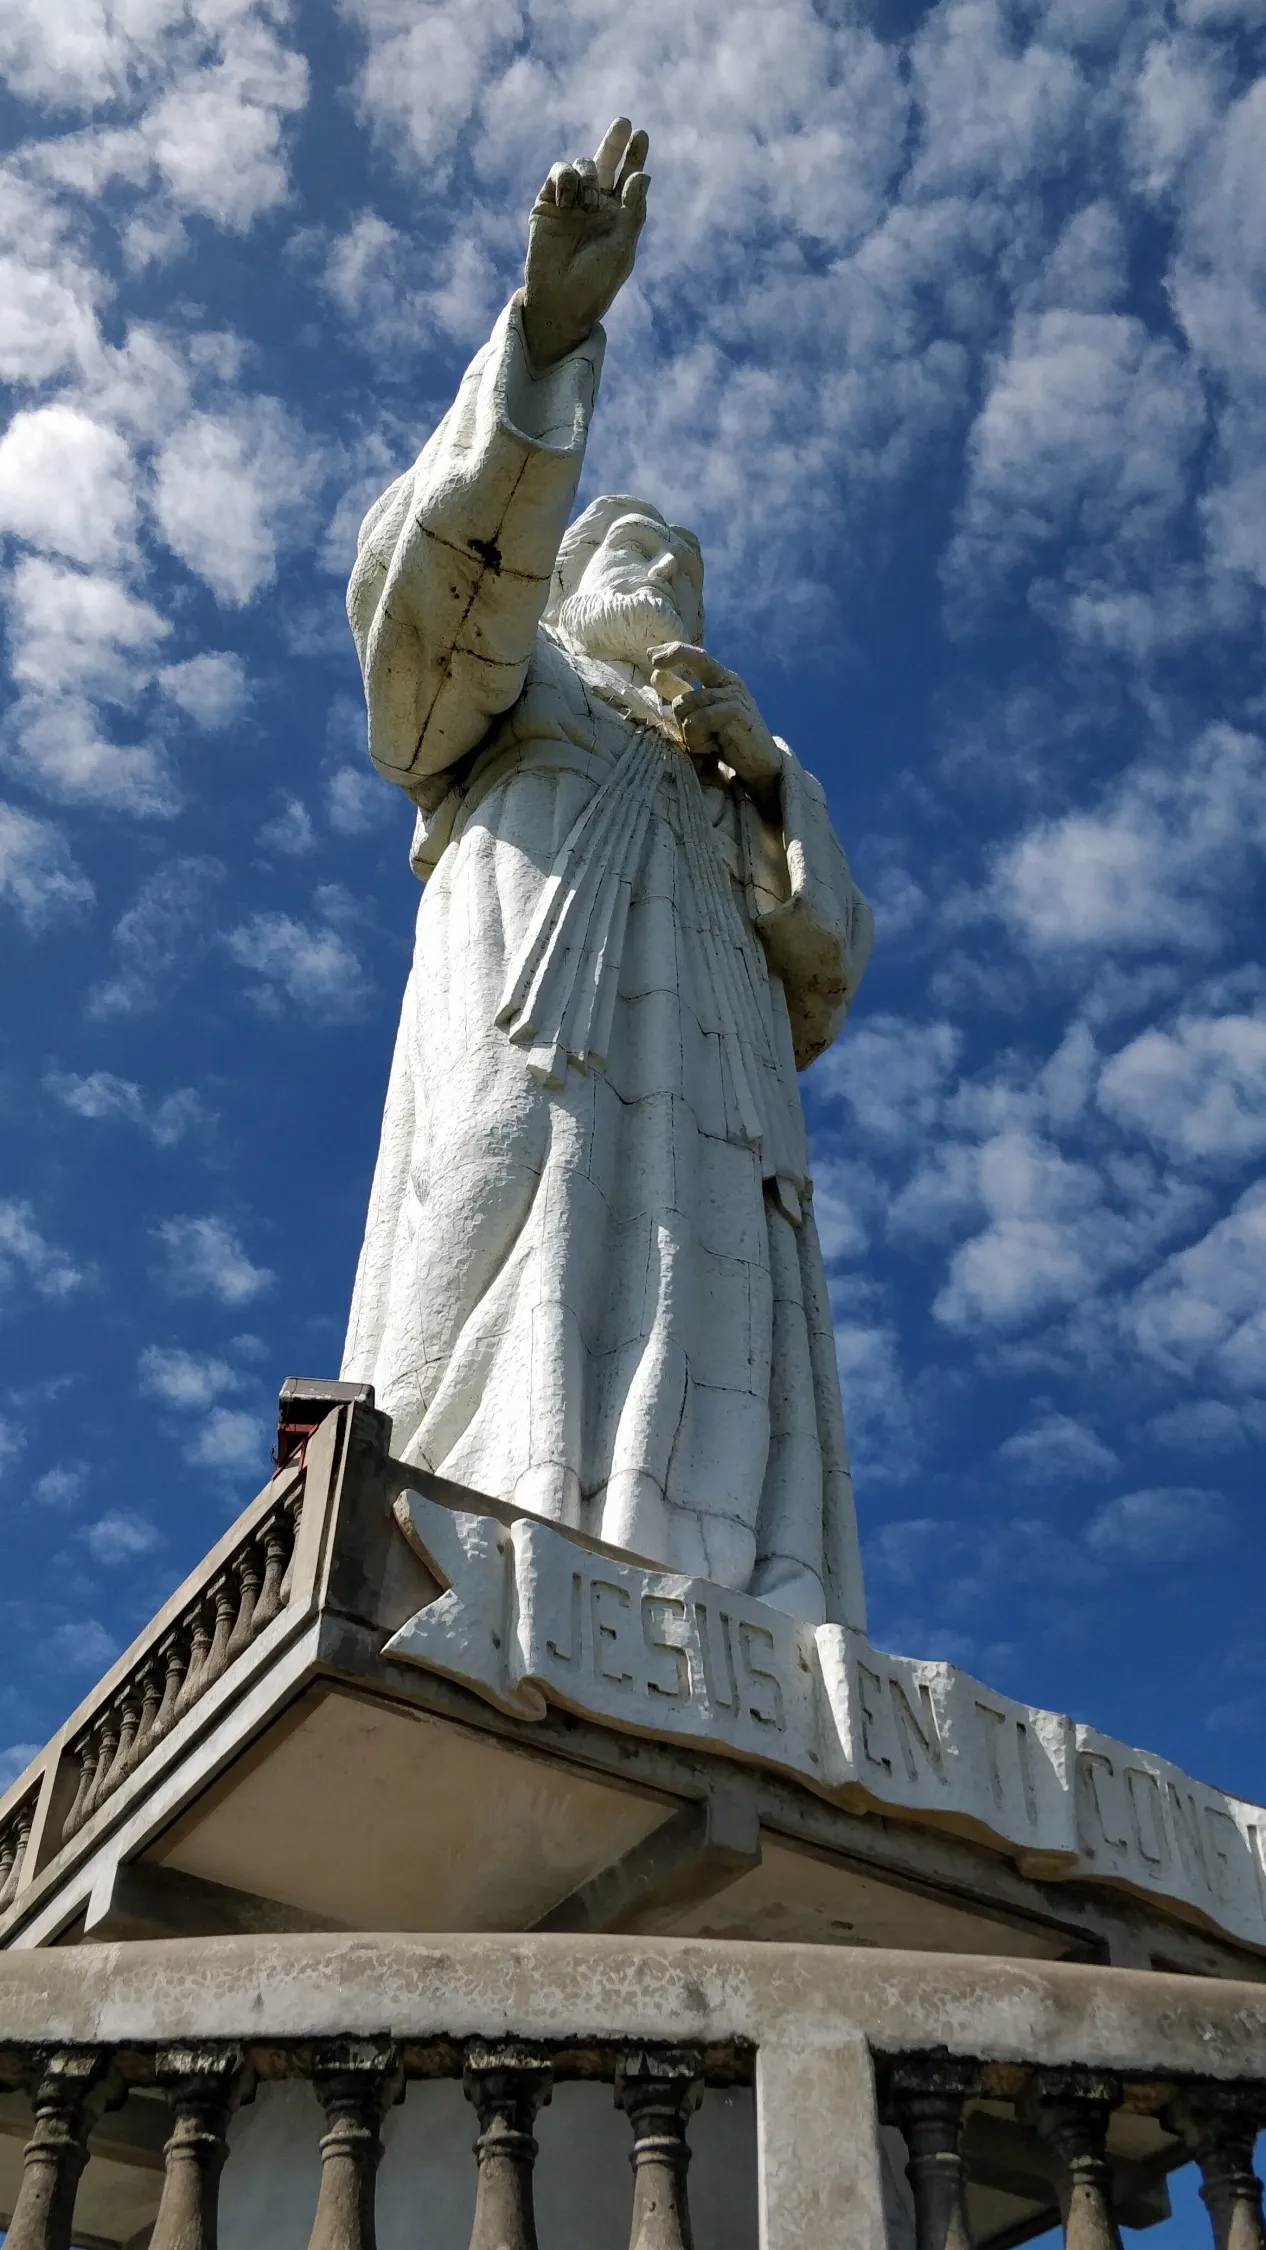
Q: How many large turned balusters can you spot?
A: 8